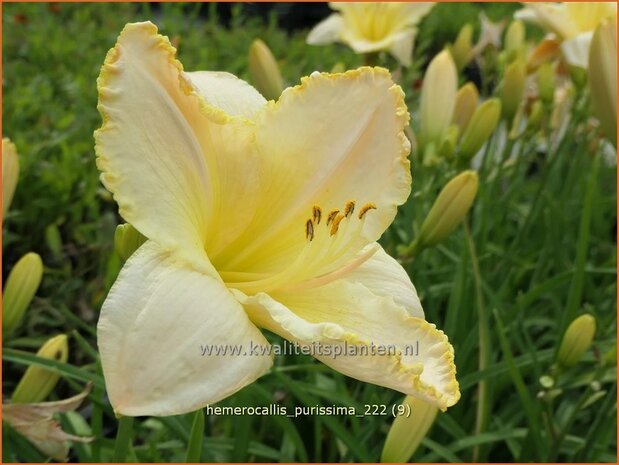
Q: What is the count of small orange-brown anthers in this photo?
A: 6